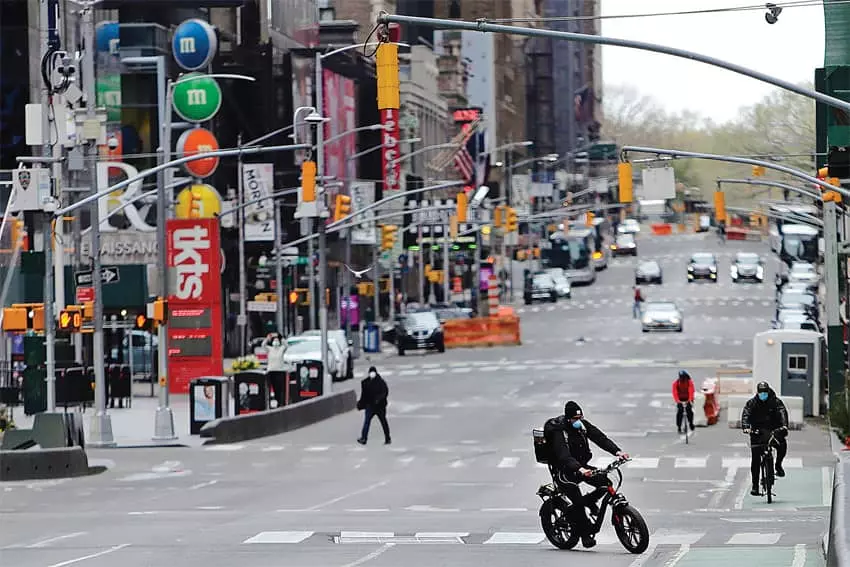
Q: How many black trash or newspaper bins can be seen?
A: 3